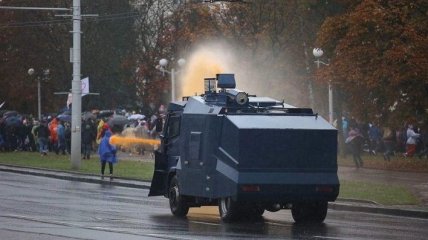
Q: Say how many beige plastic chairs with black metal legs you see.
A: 0